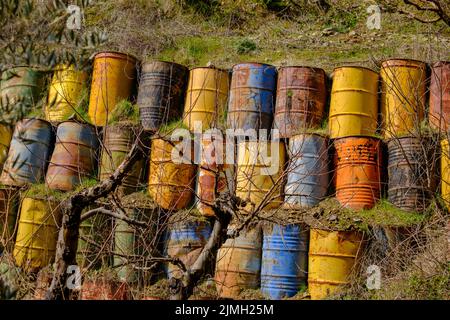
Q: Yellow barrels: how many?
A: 11